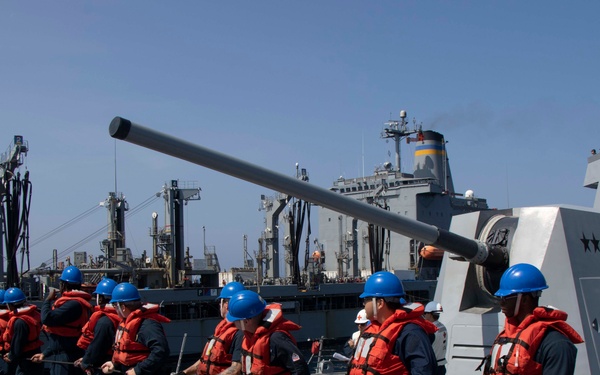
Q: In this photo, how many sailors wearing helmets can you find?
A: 11